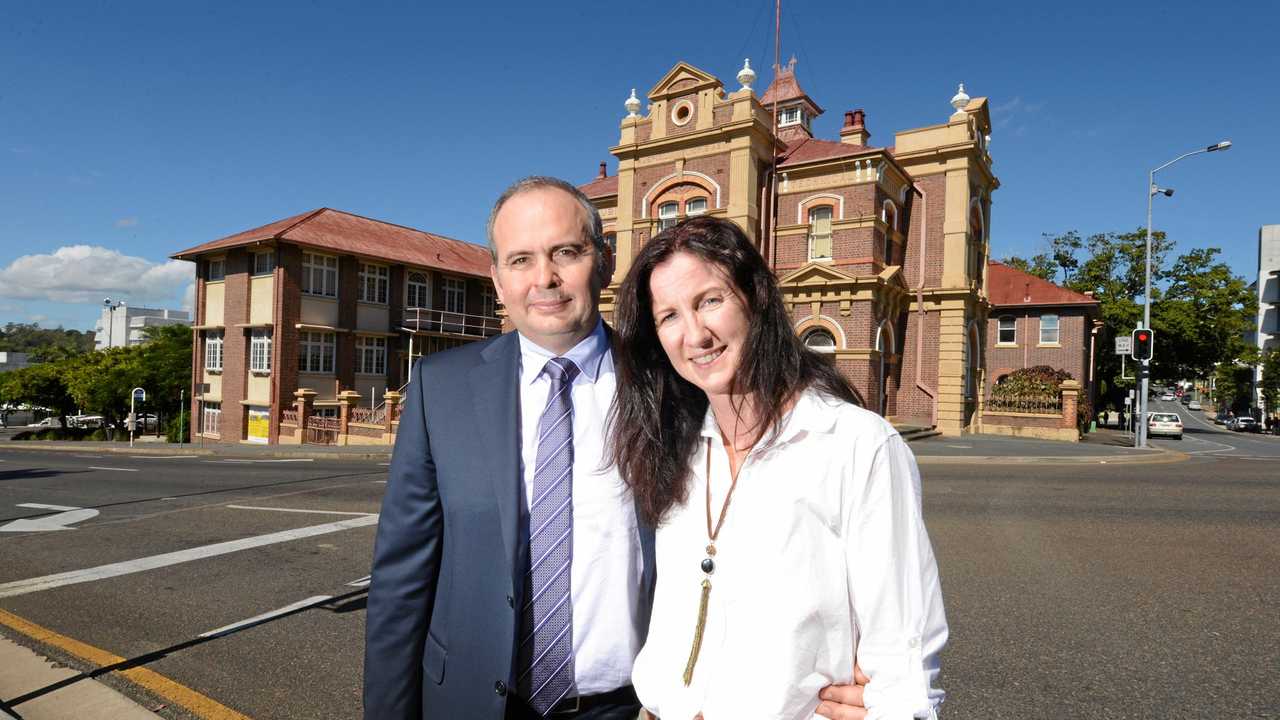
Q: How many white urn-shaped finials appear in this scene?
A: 3